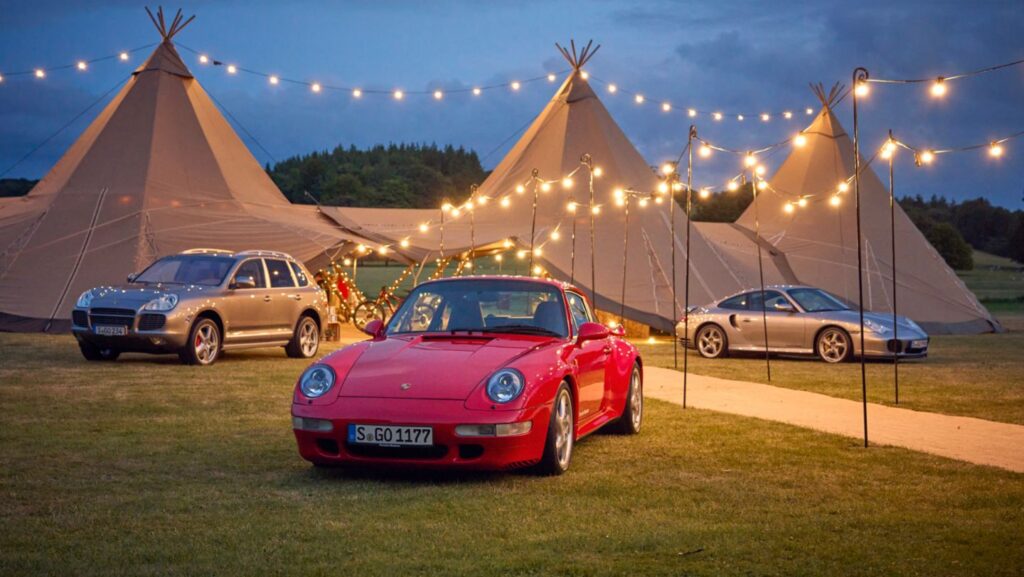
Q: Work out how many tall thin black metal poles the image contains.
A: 11